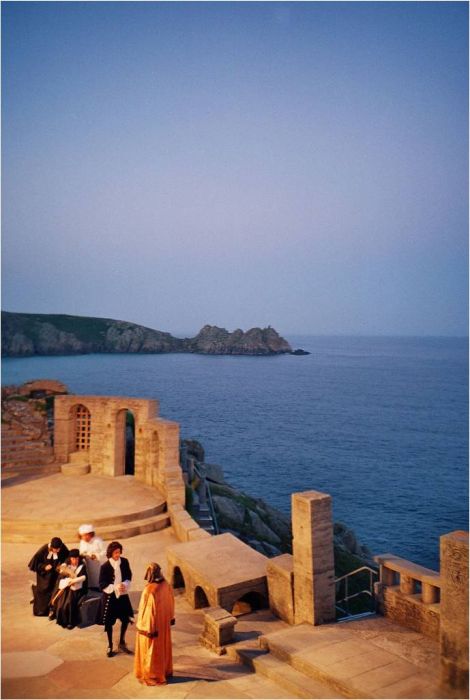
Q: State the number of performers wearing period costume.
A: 5